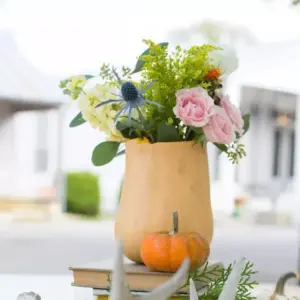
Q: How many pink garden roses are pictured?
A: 3